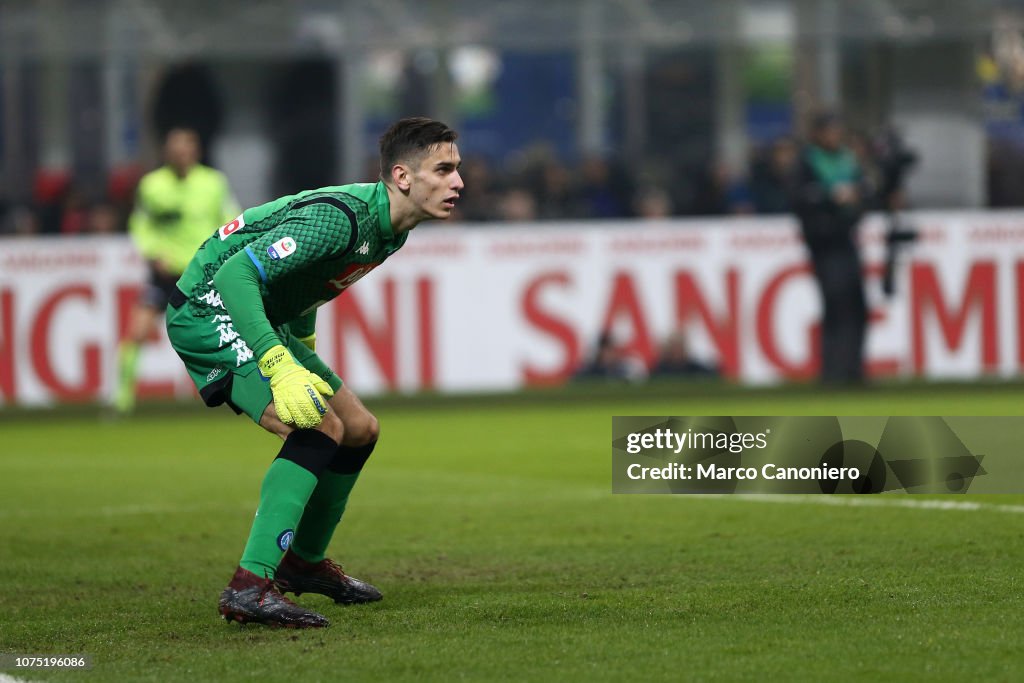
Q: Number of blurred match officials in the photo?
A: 1